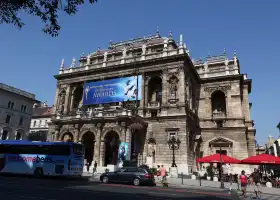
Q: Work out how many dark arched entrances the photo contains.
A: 3